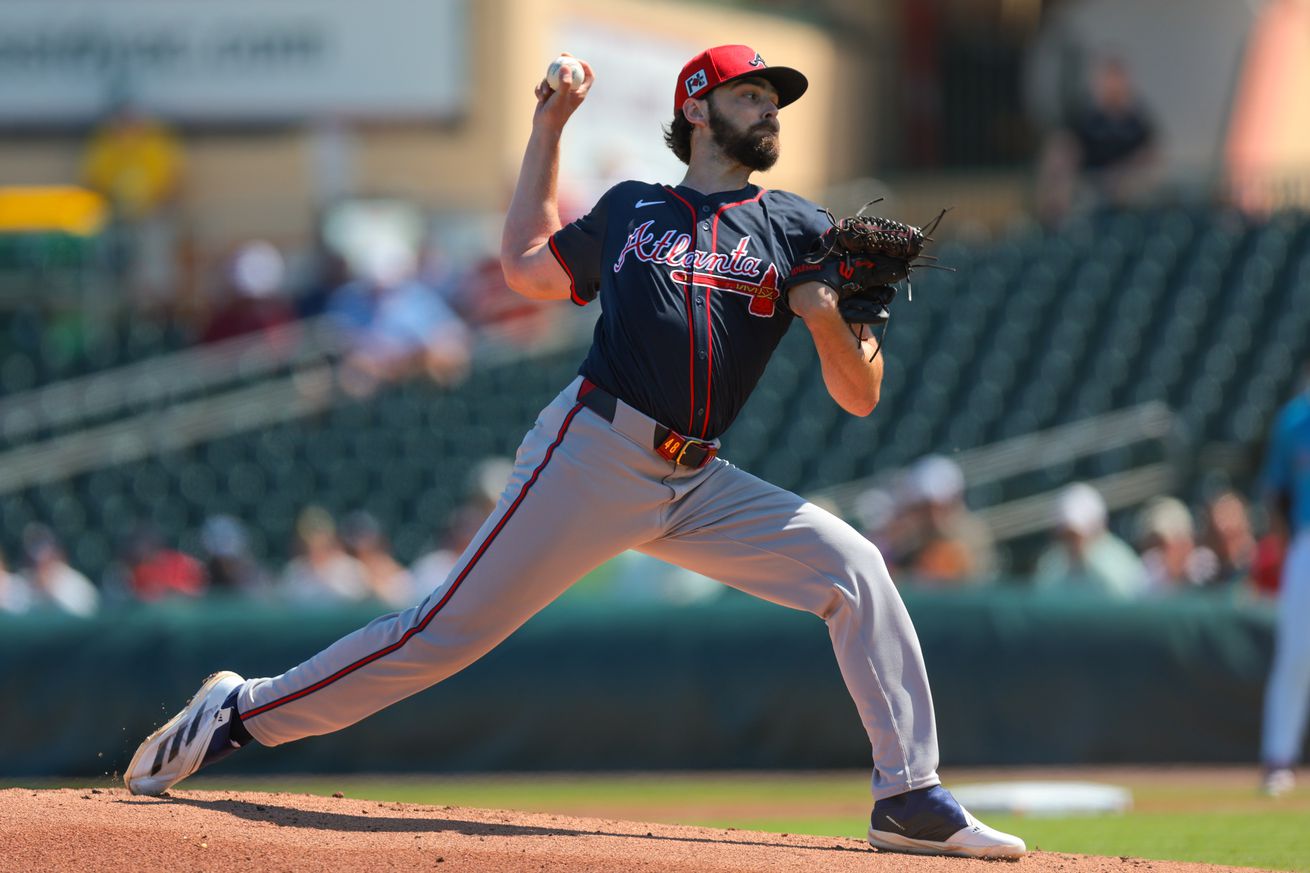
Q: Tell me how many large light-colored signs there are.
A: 2